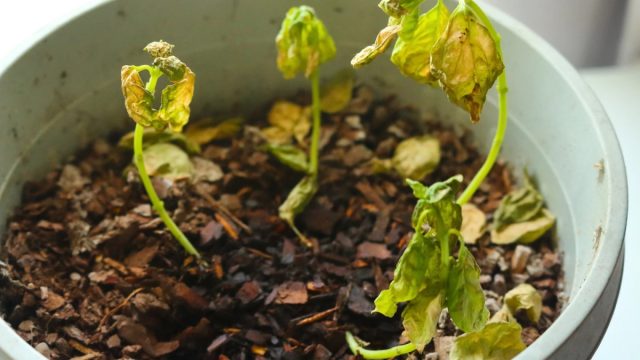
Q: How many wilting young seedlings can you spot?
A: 4